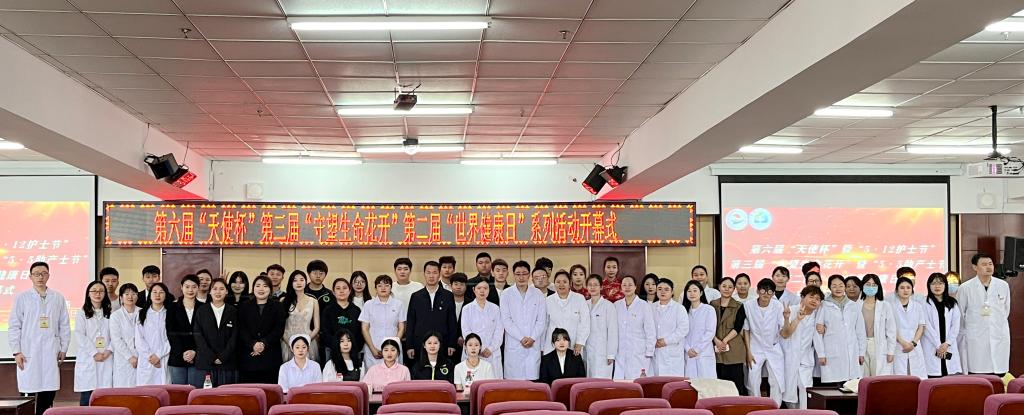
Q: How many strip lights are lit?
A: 10